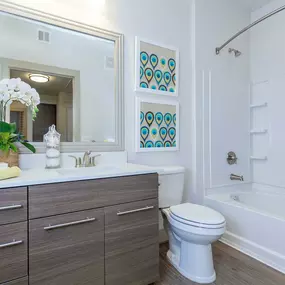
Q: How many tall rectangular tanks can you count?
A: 1